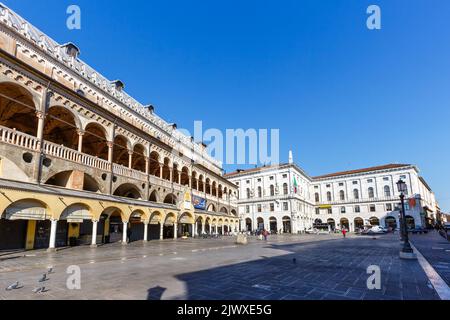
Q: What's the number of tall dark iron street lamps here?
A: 1